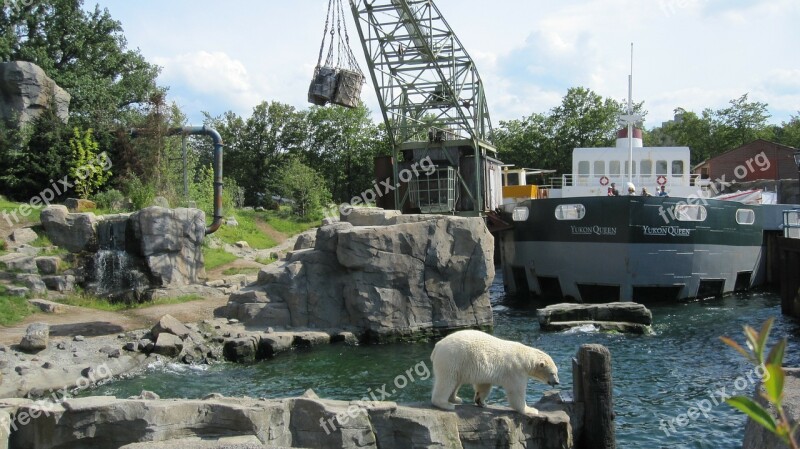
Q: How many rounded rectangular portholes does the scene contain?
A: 4